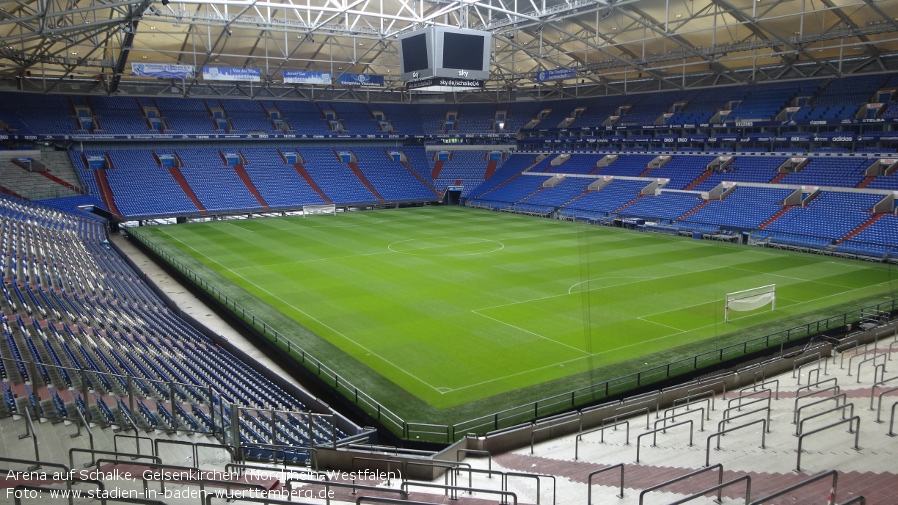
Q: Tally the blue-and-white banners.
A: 5